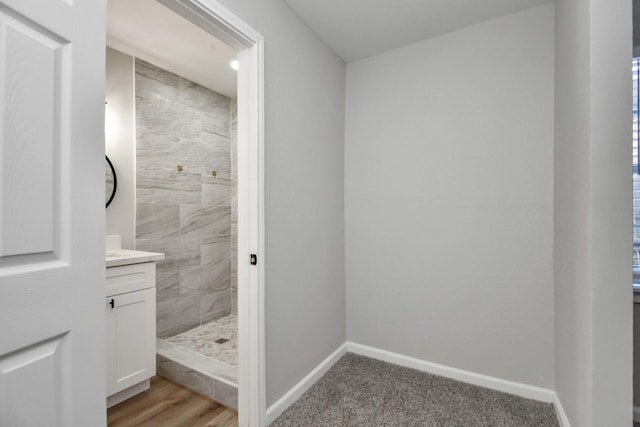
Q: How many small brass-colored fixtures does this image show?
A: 2